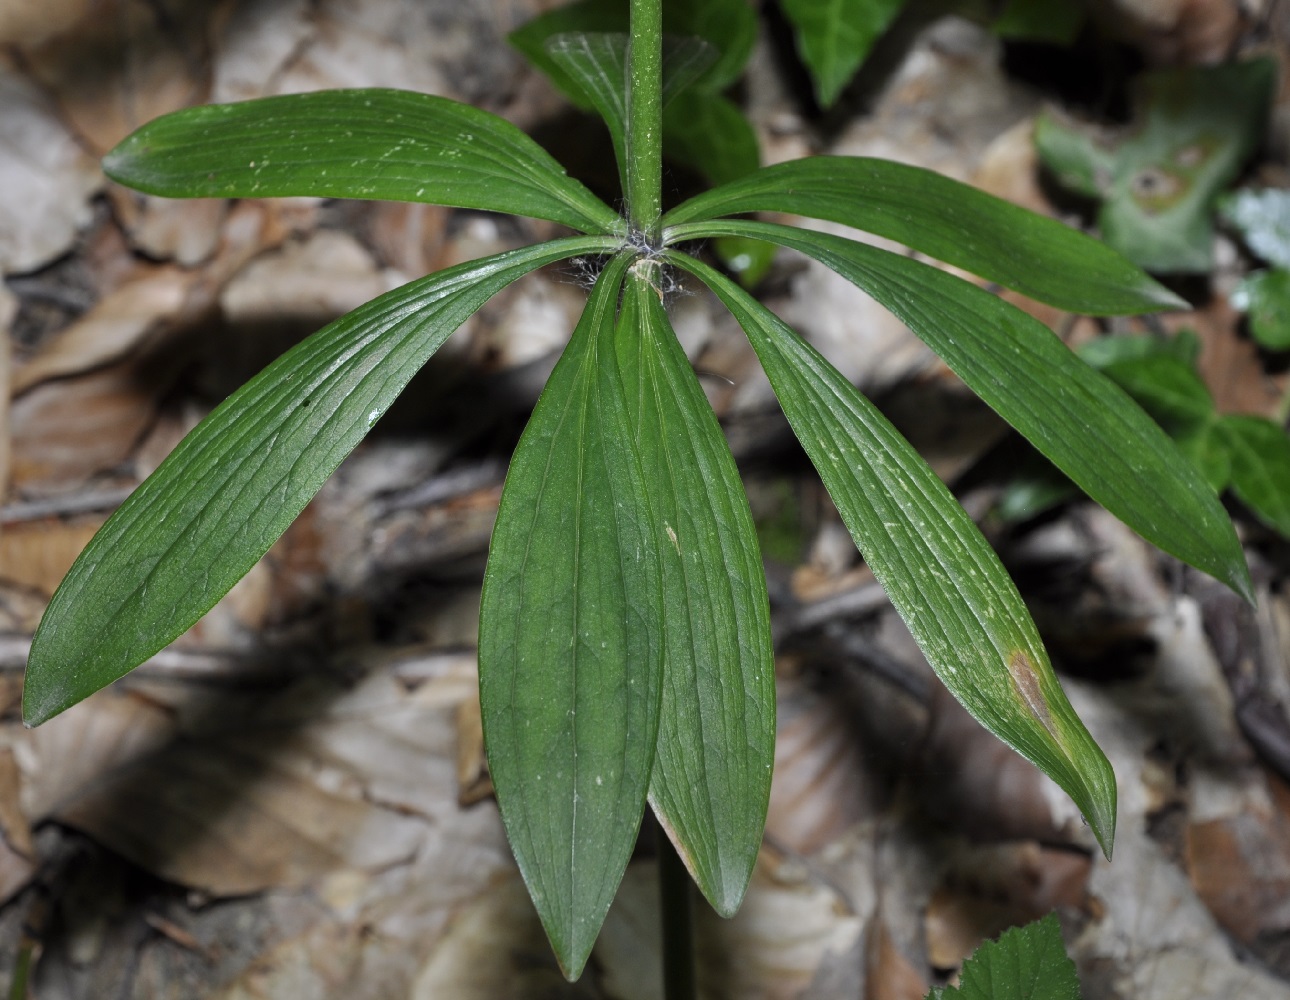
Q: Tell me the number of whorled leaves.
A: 8